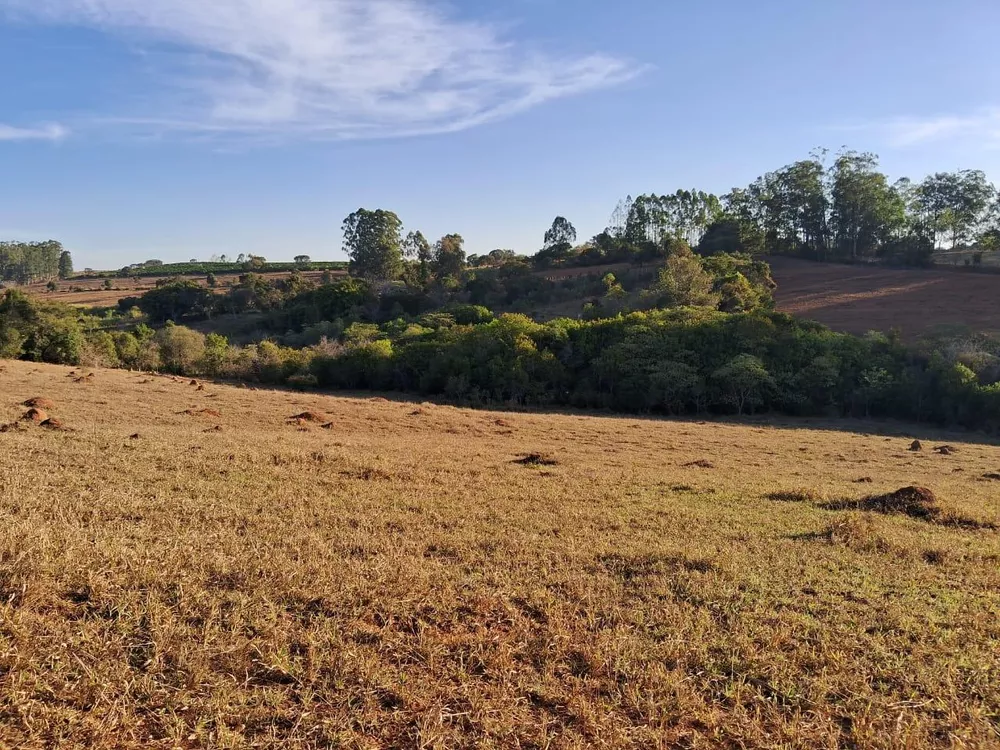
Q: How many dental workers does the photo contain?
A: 0